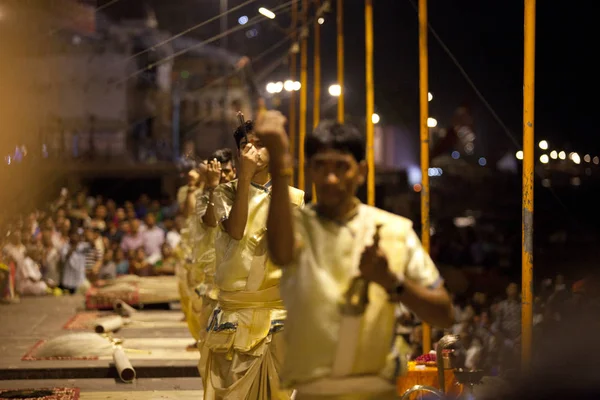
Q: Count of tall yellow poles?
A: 7